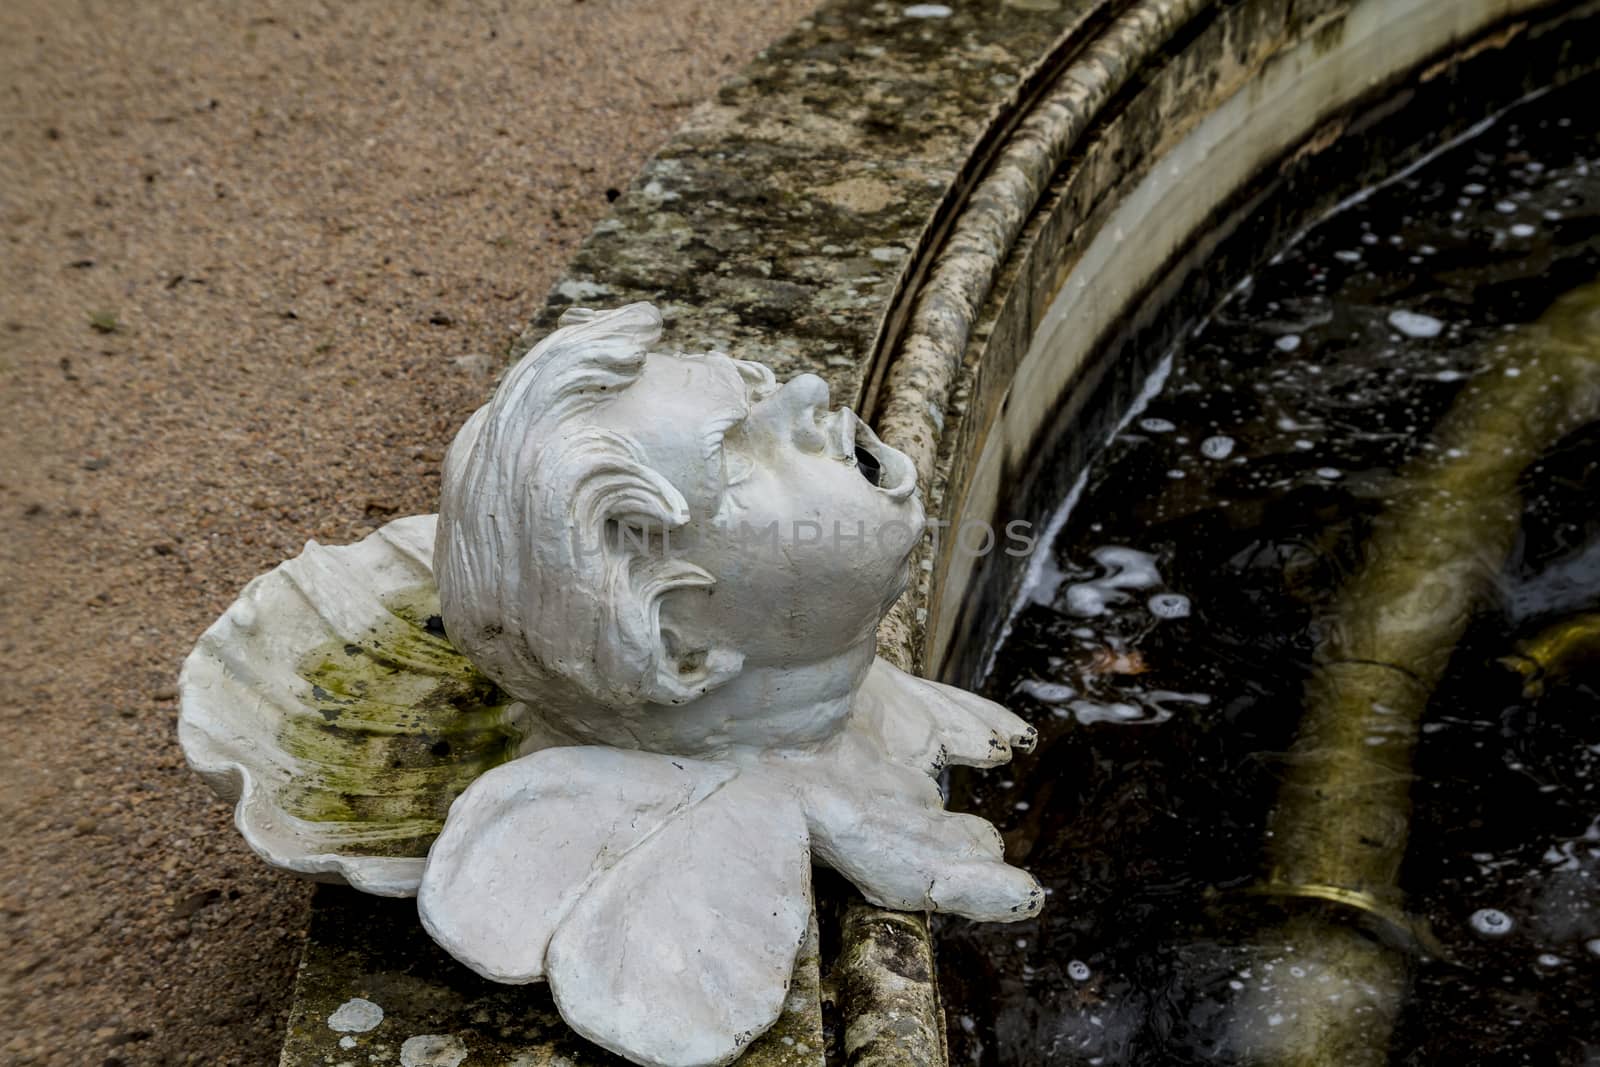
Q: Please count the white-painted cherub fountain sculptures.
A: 1